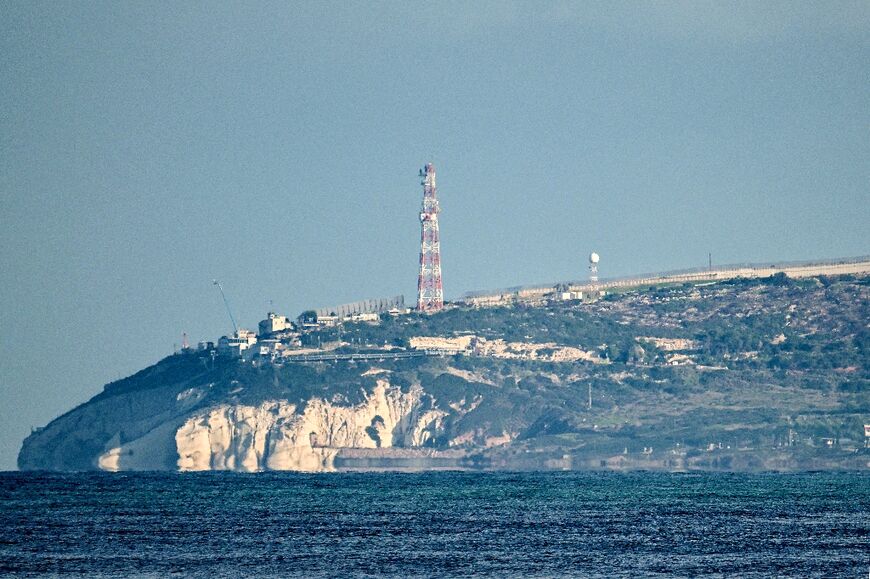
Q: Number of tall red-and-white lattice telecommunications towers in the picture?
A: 1